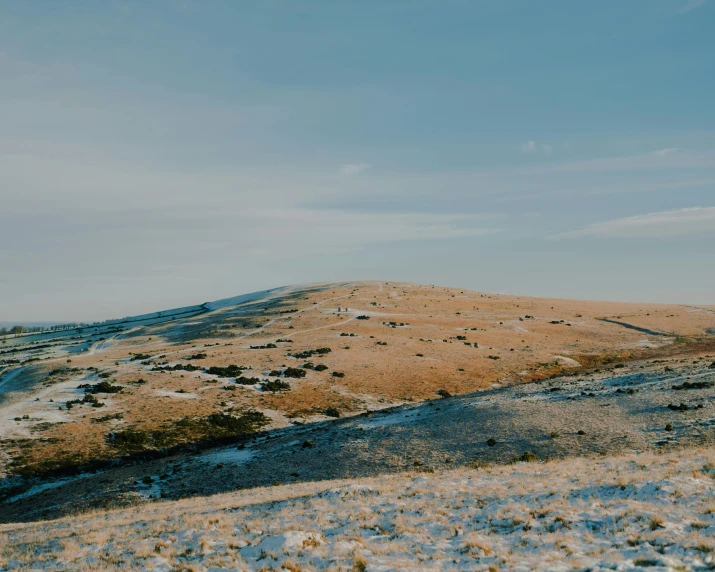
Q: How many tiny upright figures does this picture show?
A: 2